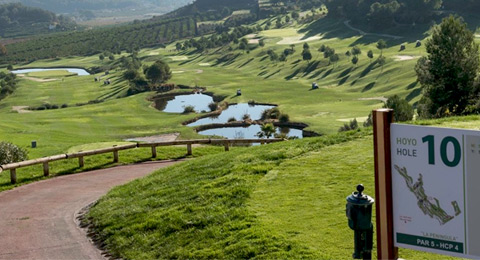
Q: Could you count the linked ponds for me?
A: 3